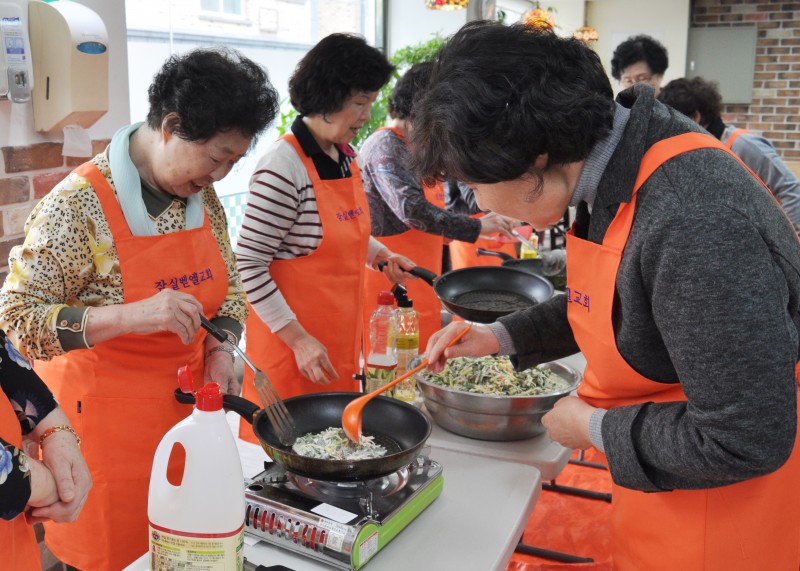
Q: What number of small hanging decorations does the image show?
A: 3